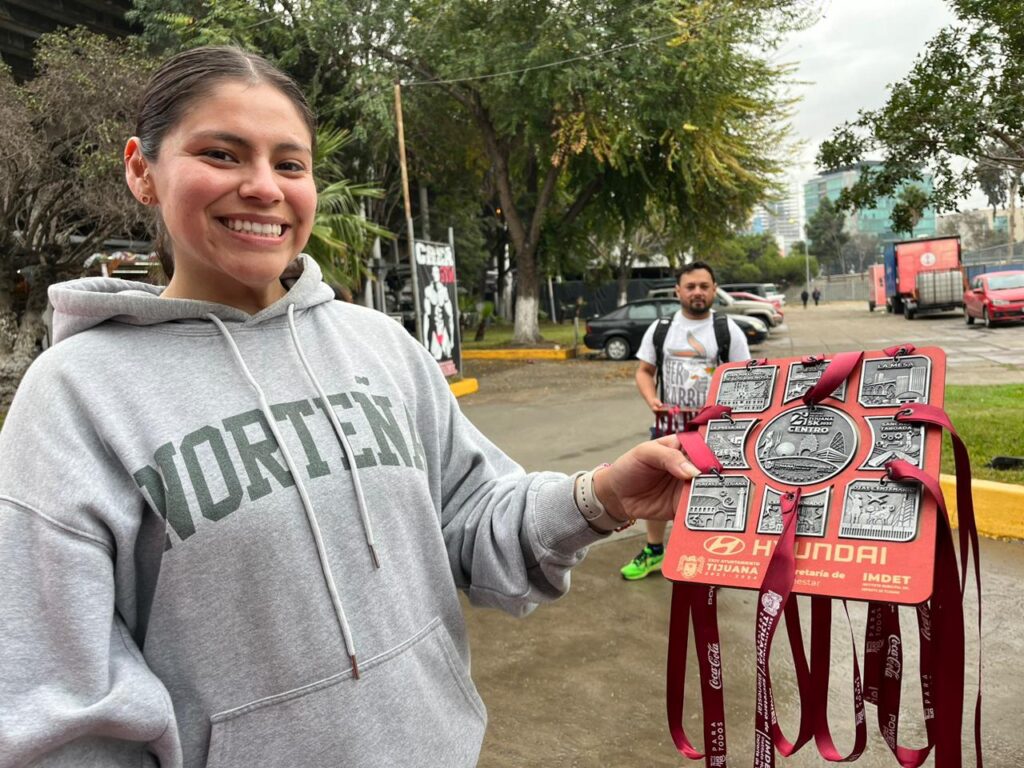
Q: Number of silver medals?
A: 9